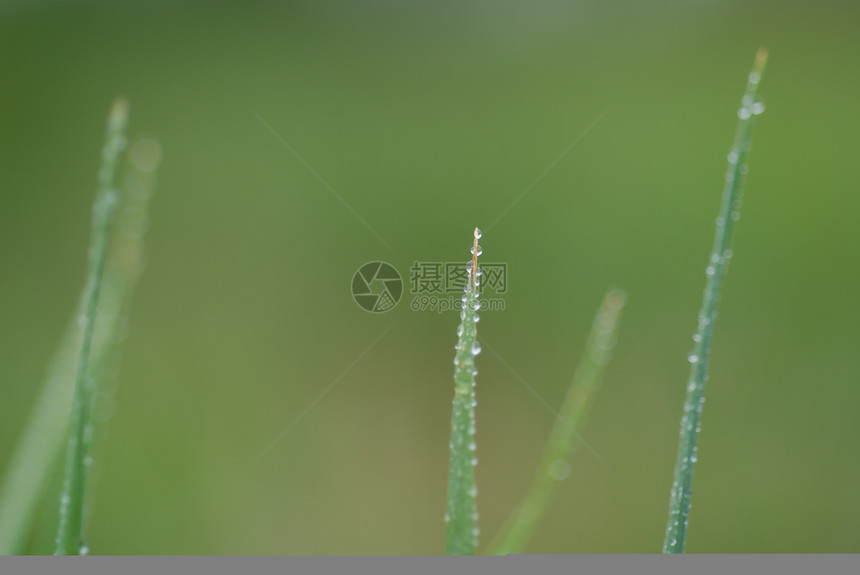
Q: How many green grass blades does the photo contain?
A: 5